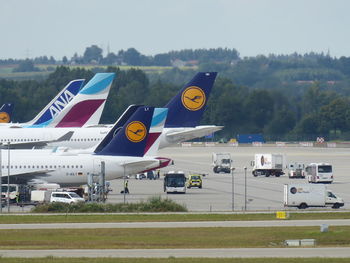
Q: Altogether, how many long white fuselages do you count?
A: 2